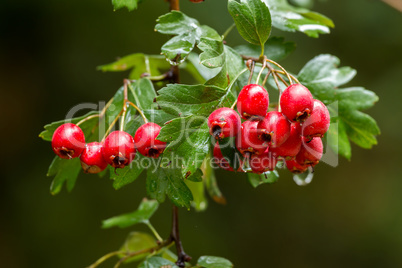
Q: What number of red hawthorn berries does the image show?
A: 15